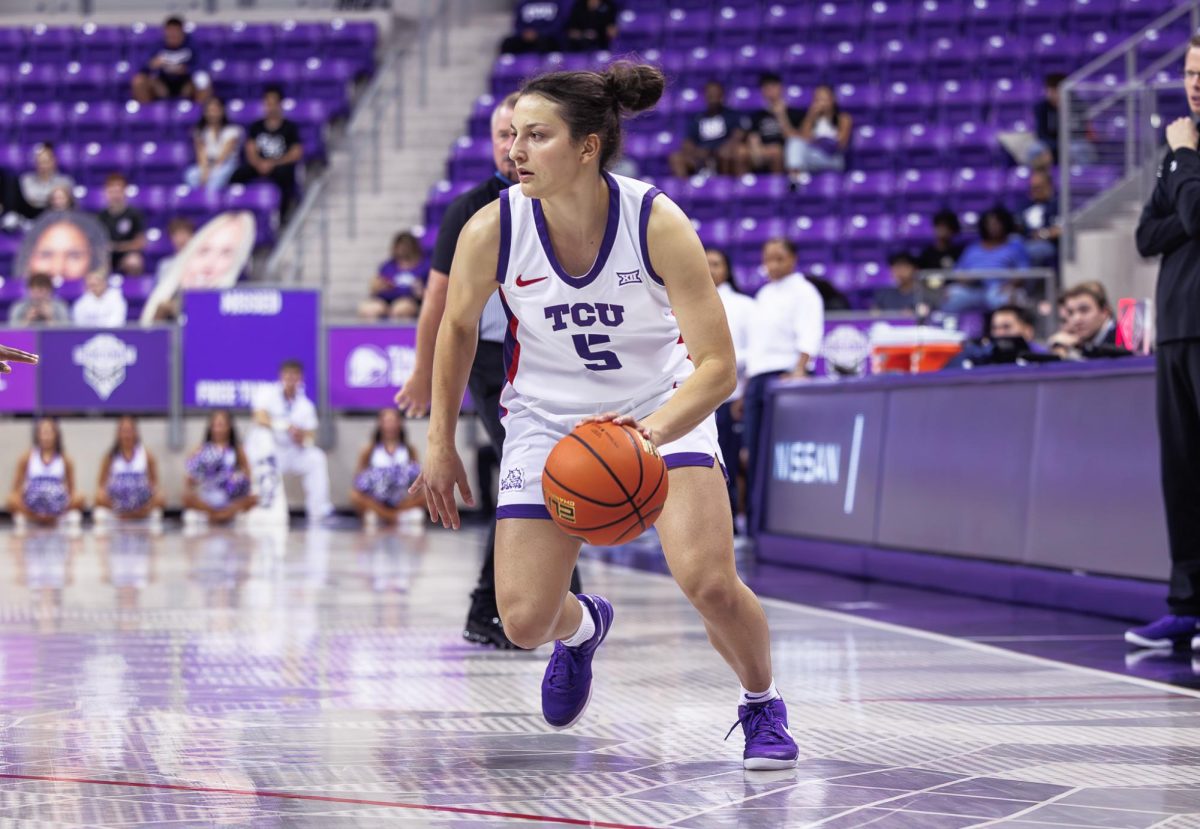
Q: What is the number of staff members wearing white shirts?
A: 2